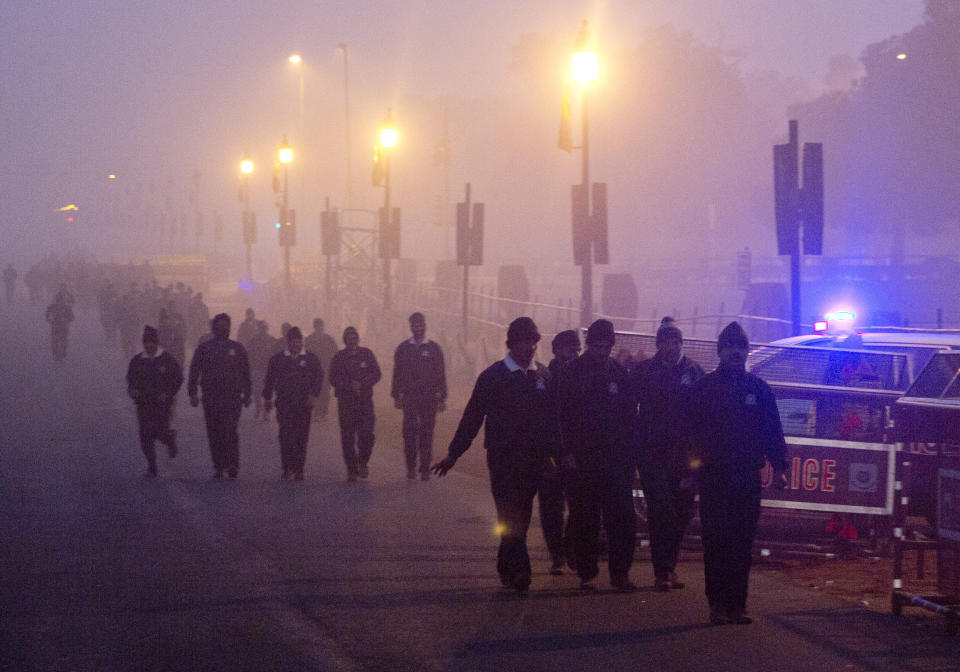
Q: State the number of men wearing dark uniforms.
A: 10